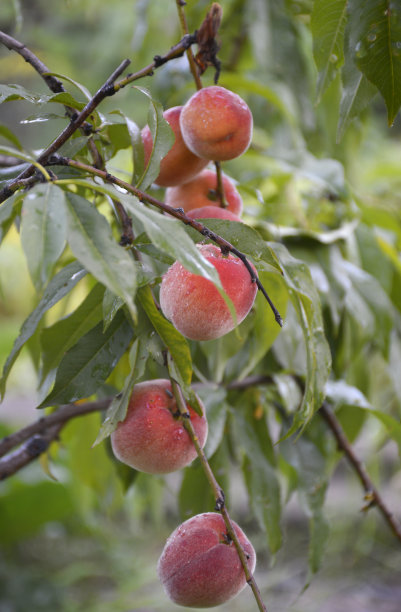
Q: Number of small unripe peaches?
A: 0